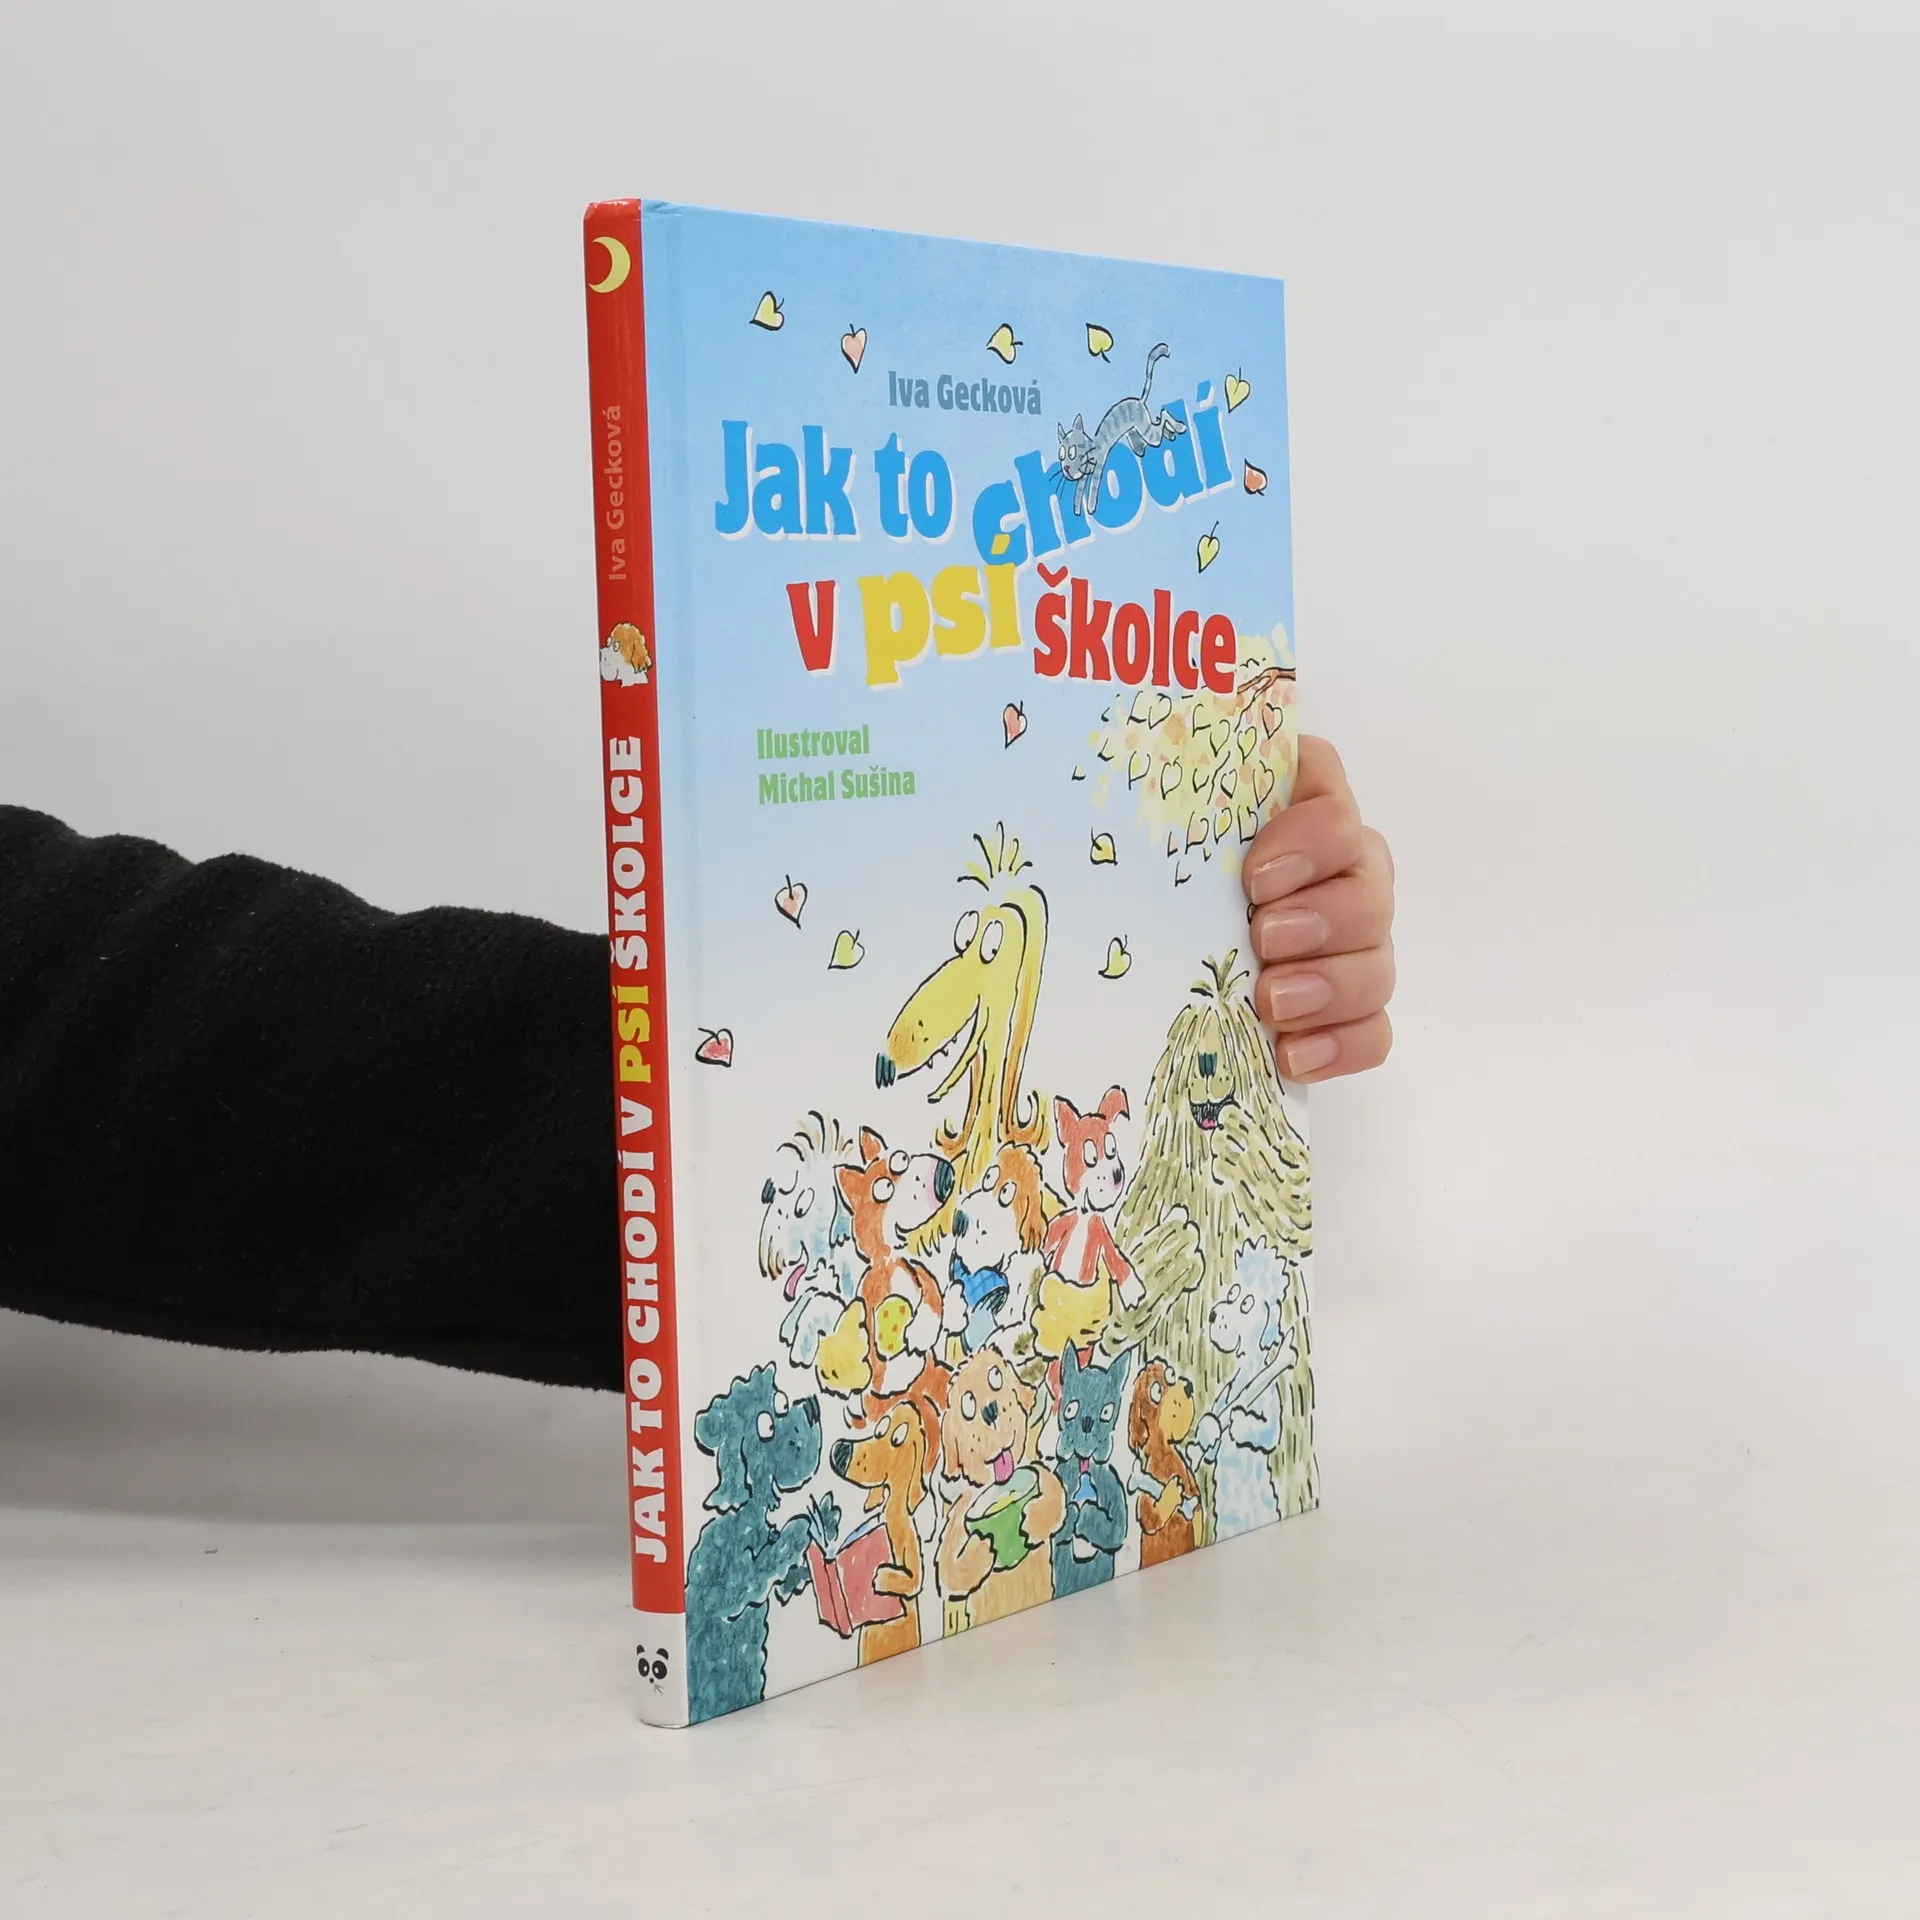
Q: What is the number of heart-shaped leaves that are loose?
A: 13